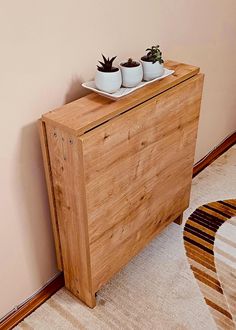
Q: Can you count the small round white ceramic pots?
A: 3